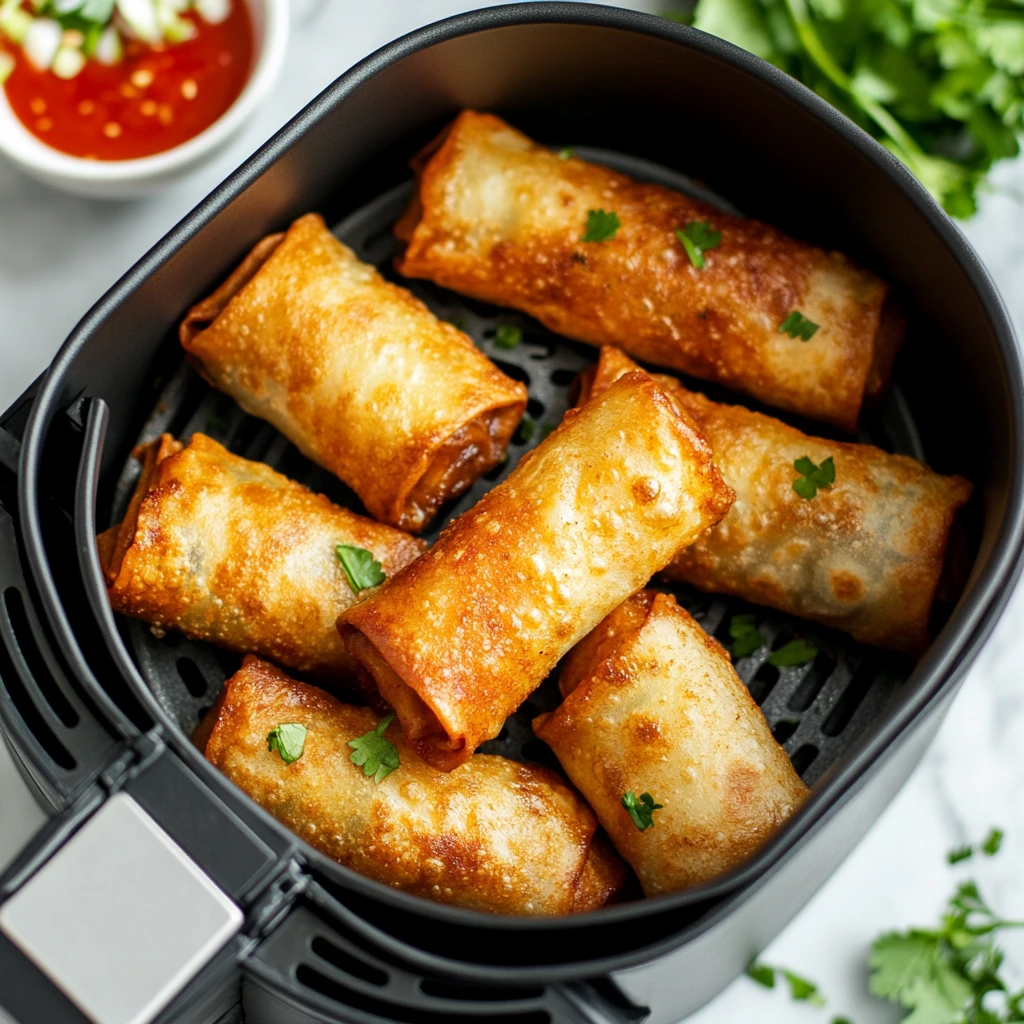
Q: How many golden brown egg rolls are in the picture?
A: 7